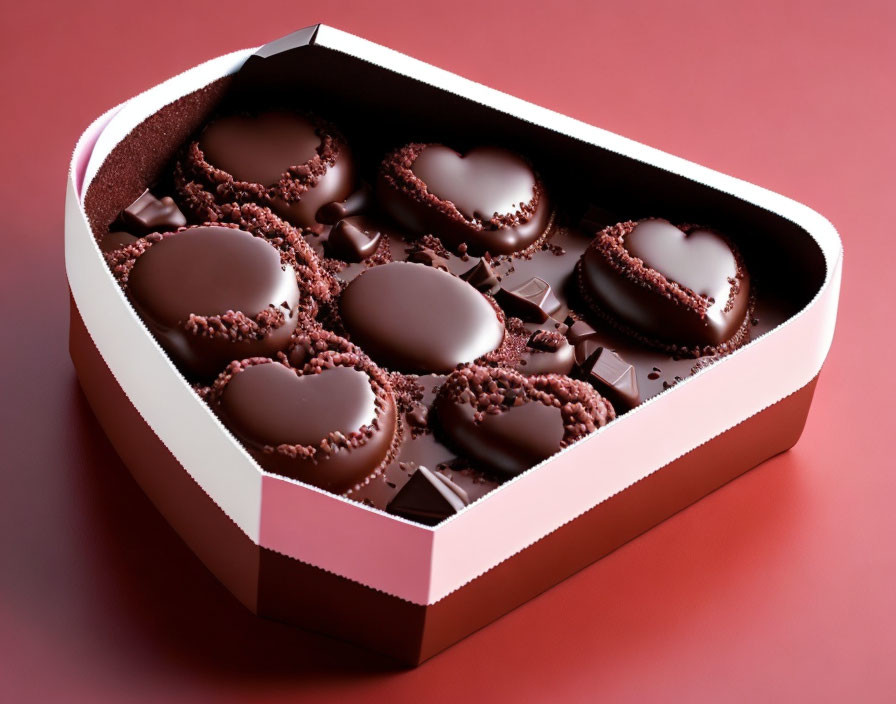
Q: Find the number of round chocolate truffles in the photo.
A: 2